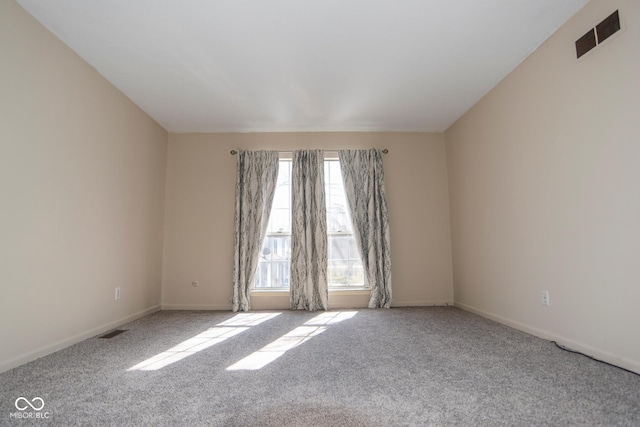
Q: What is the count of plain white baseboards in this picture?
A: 3